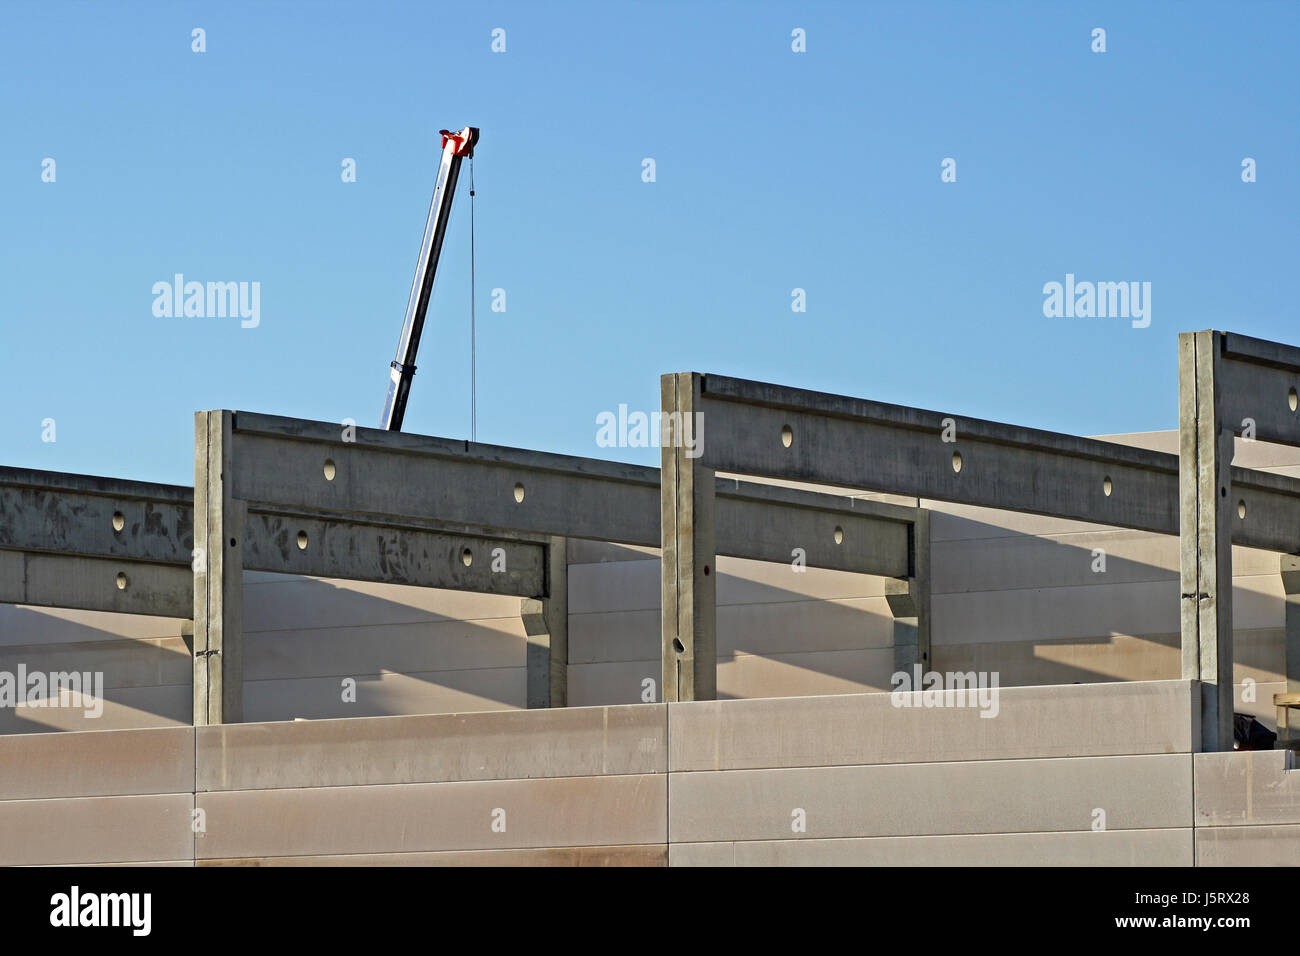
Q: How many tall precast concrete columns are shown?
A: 3